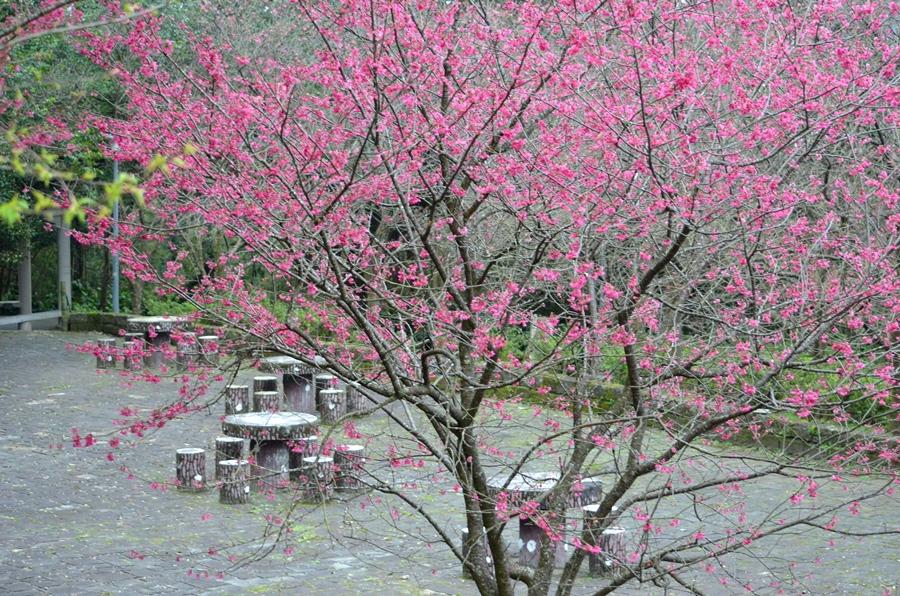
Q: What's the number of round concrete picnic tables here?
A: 4